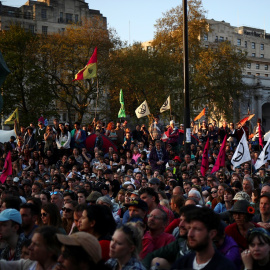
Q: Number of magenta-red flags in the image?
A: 4